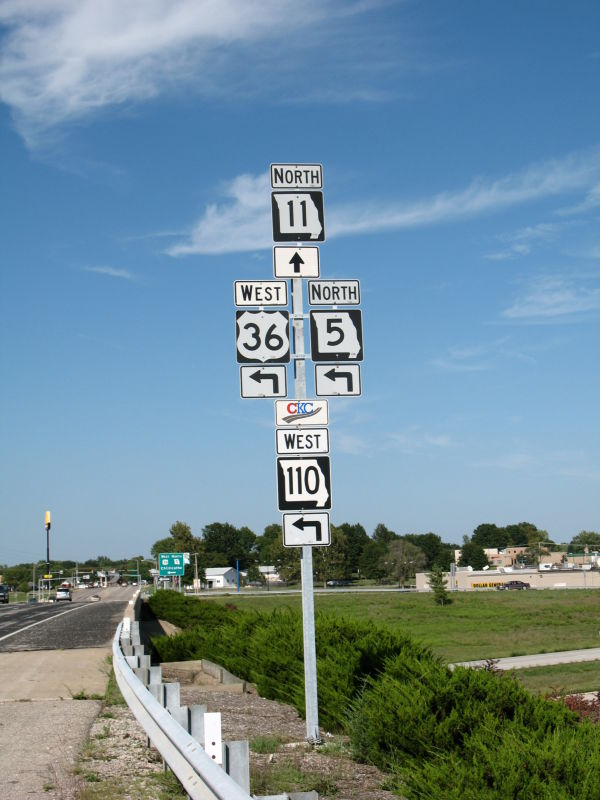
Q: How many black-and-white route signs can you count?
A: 4